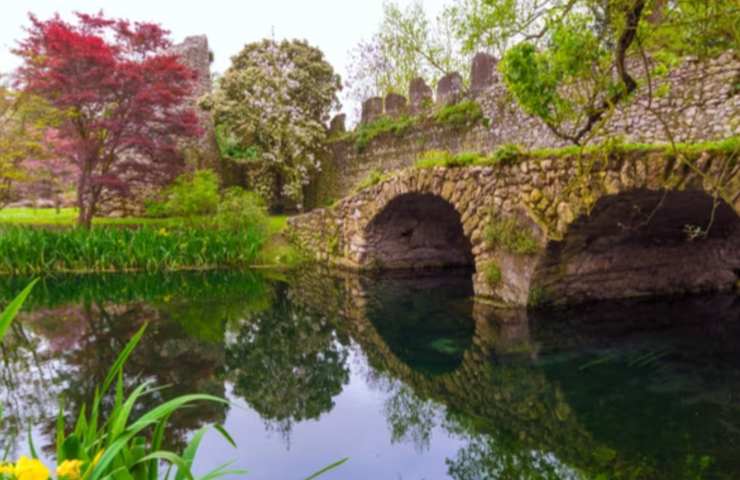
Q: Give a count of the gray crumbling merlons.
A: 6